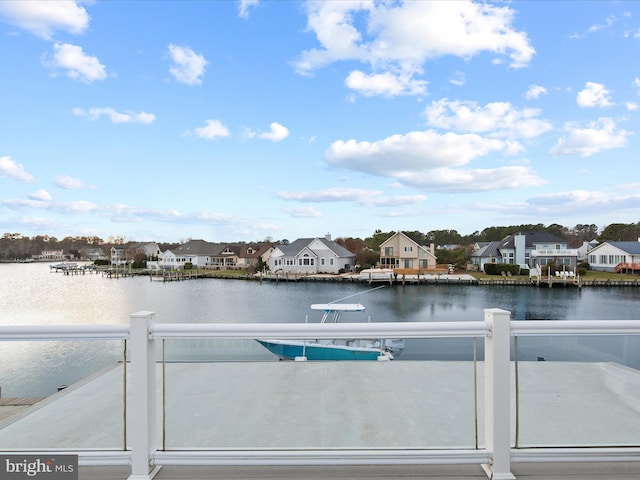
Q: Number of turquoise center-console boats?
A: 1